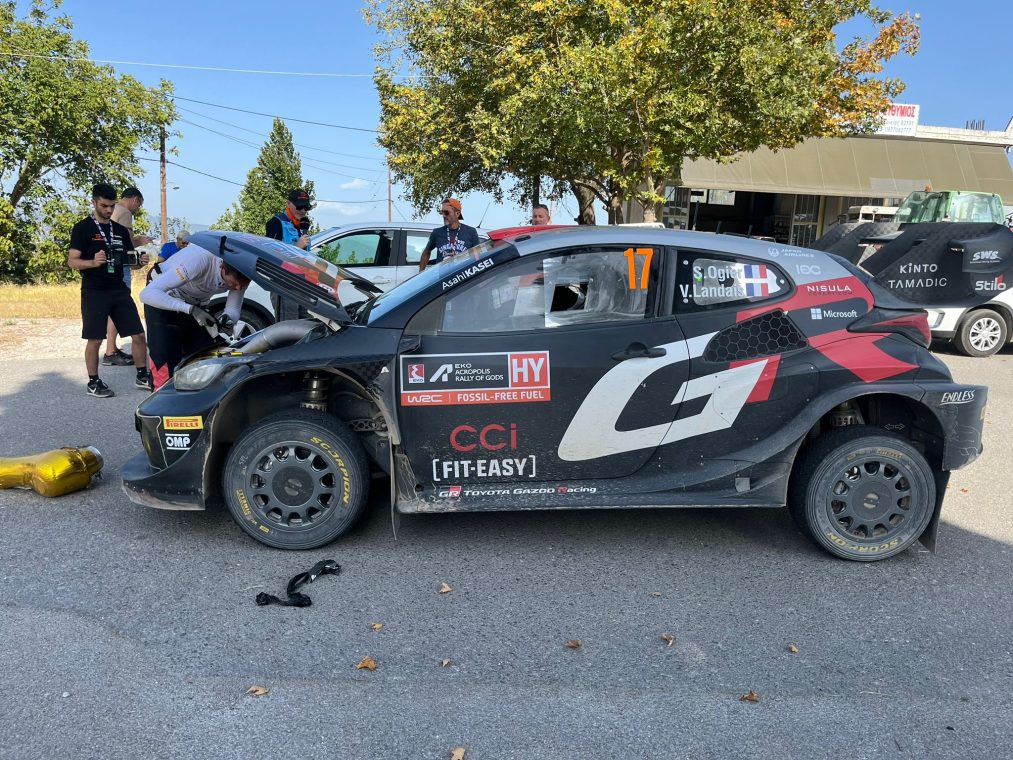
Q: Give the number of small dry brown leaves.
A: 11